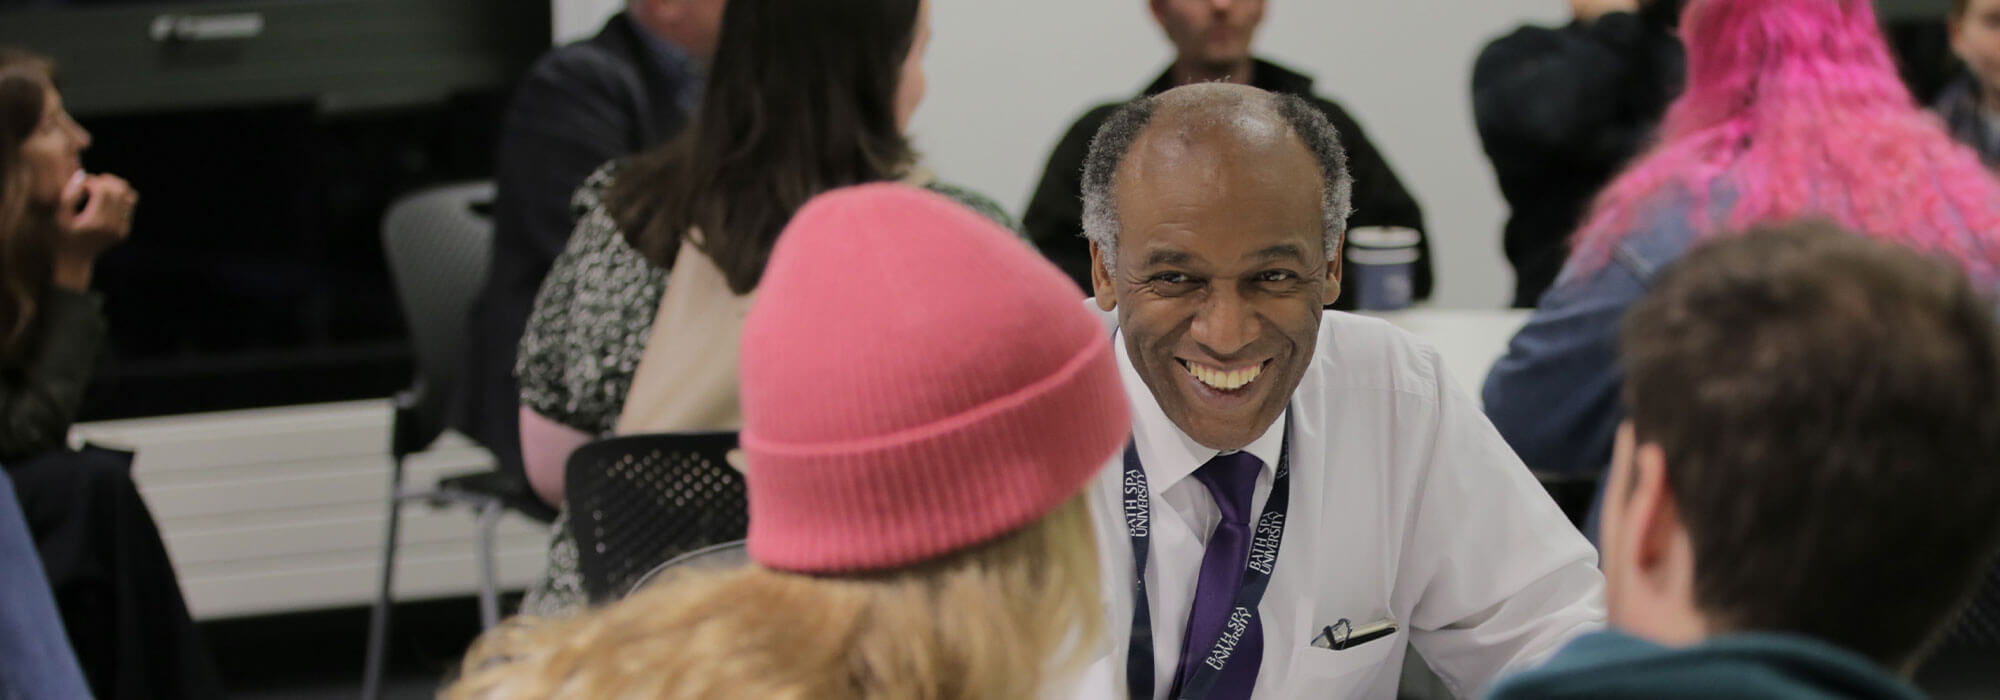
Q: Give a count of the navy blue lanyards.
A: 1